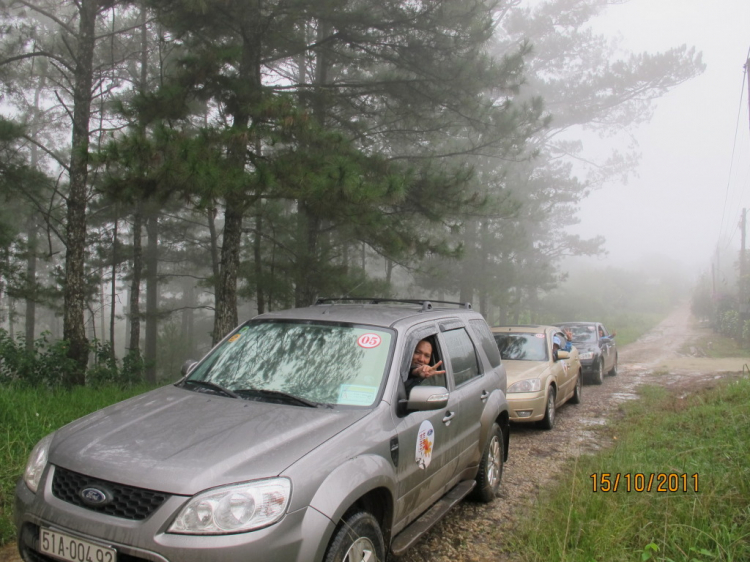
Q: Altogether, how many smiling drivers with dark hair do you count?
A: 1